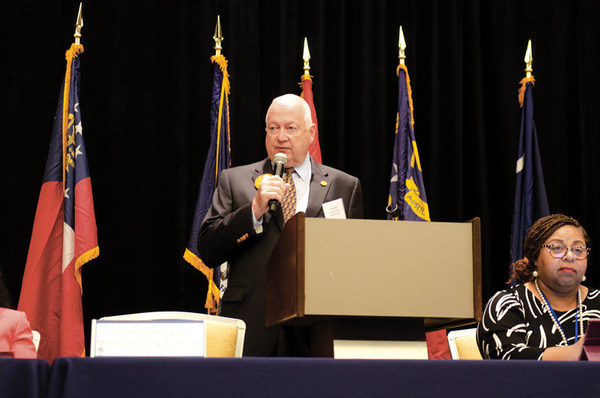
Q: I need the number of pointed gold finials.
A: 5